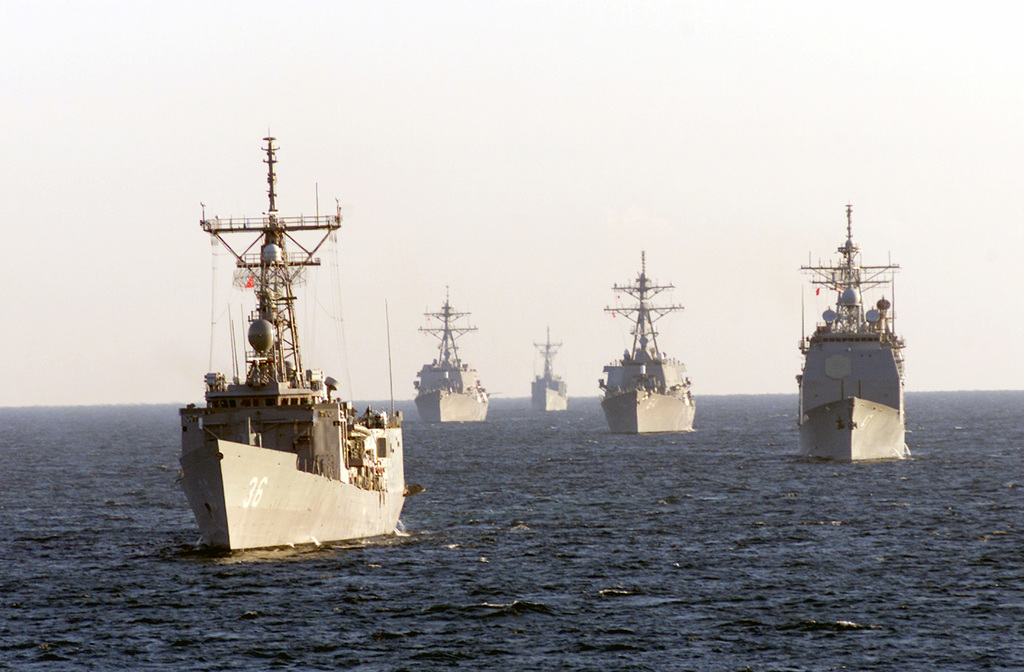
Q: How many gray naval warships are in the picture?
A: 5